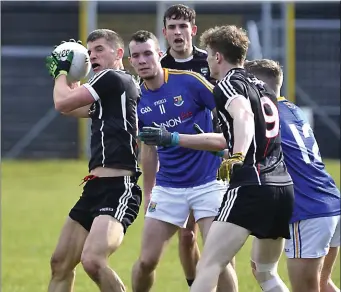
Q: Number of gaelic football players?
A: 5